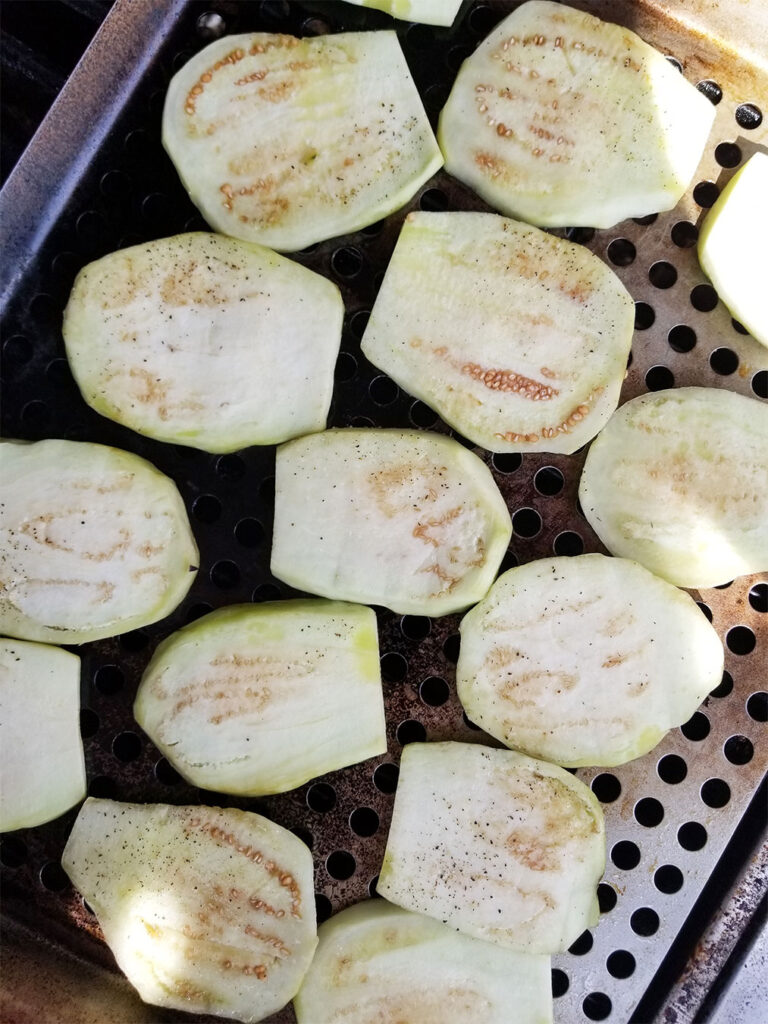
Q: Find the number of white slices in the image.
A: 15